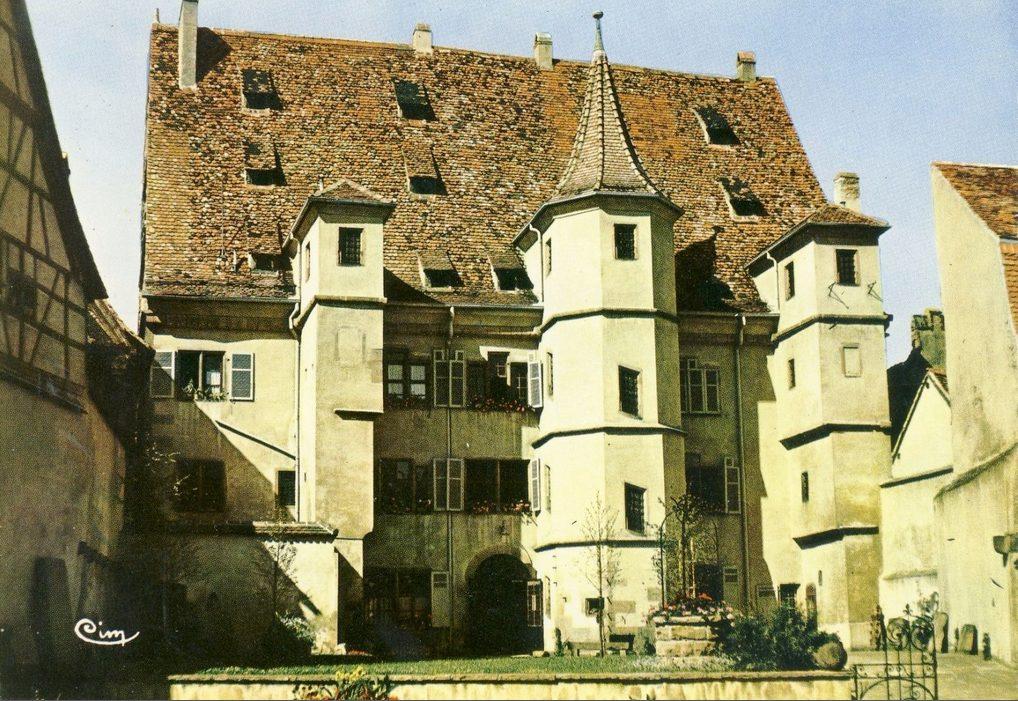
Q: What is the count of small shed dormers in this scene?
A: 9